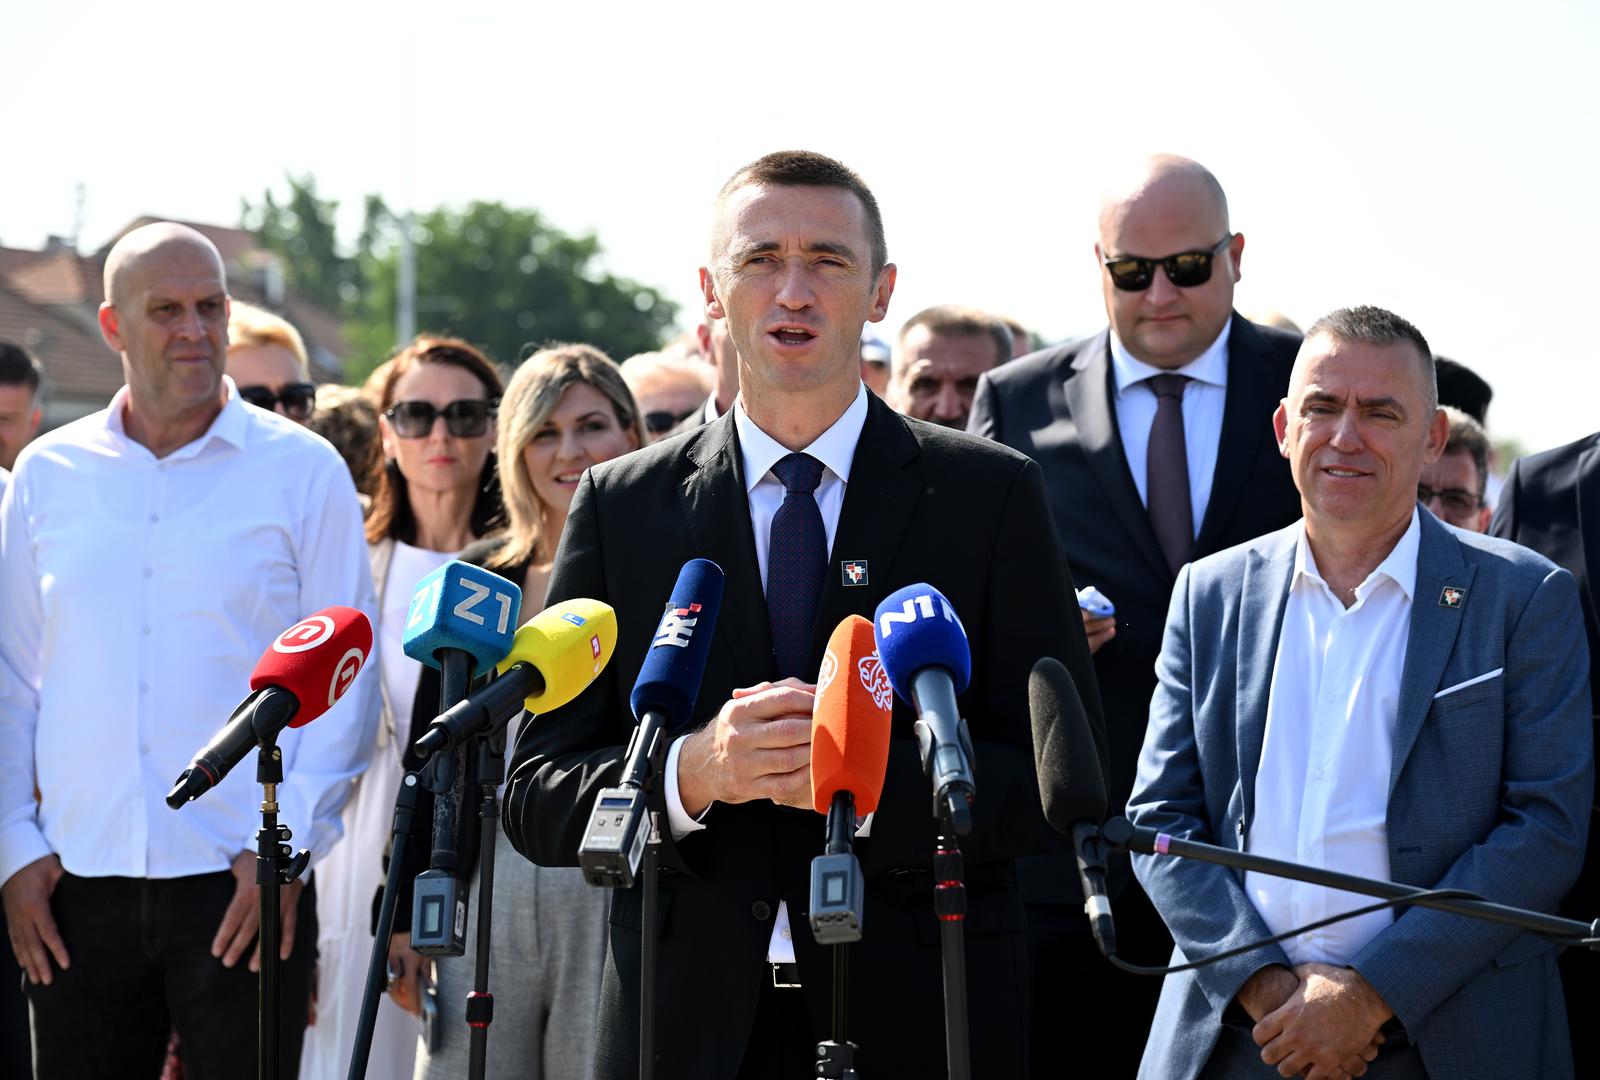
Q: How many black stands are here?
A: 7